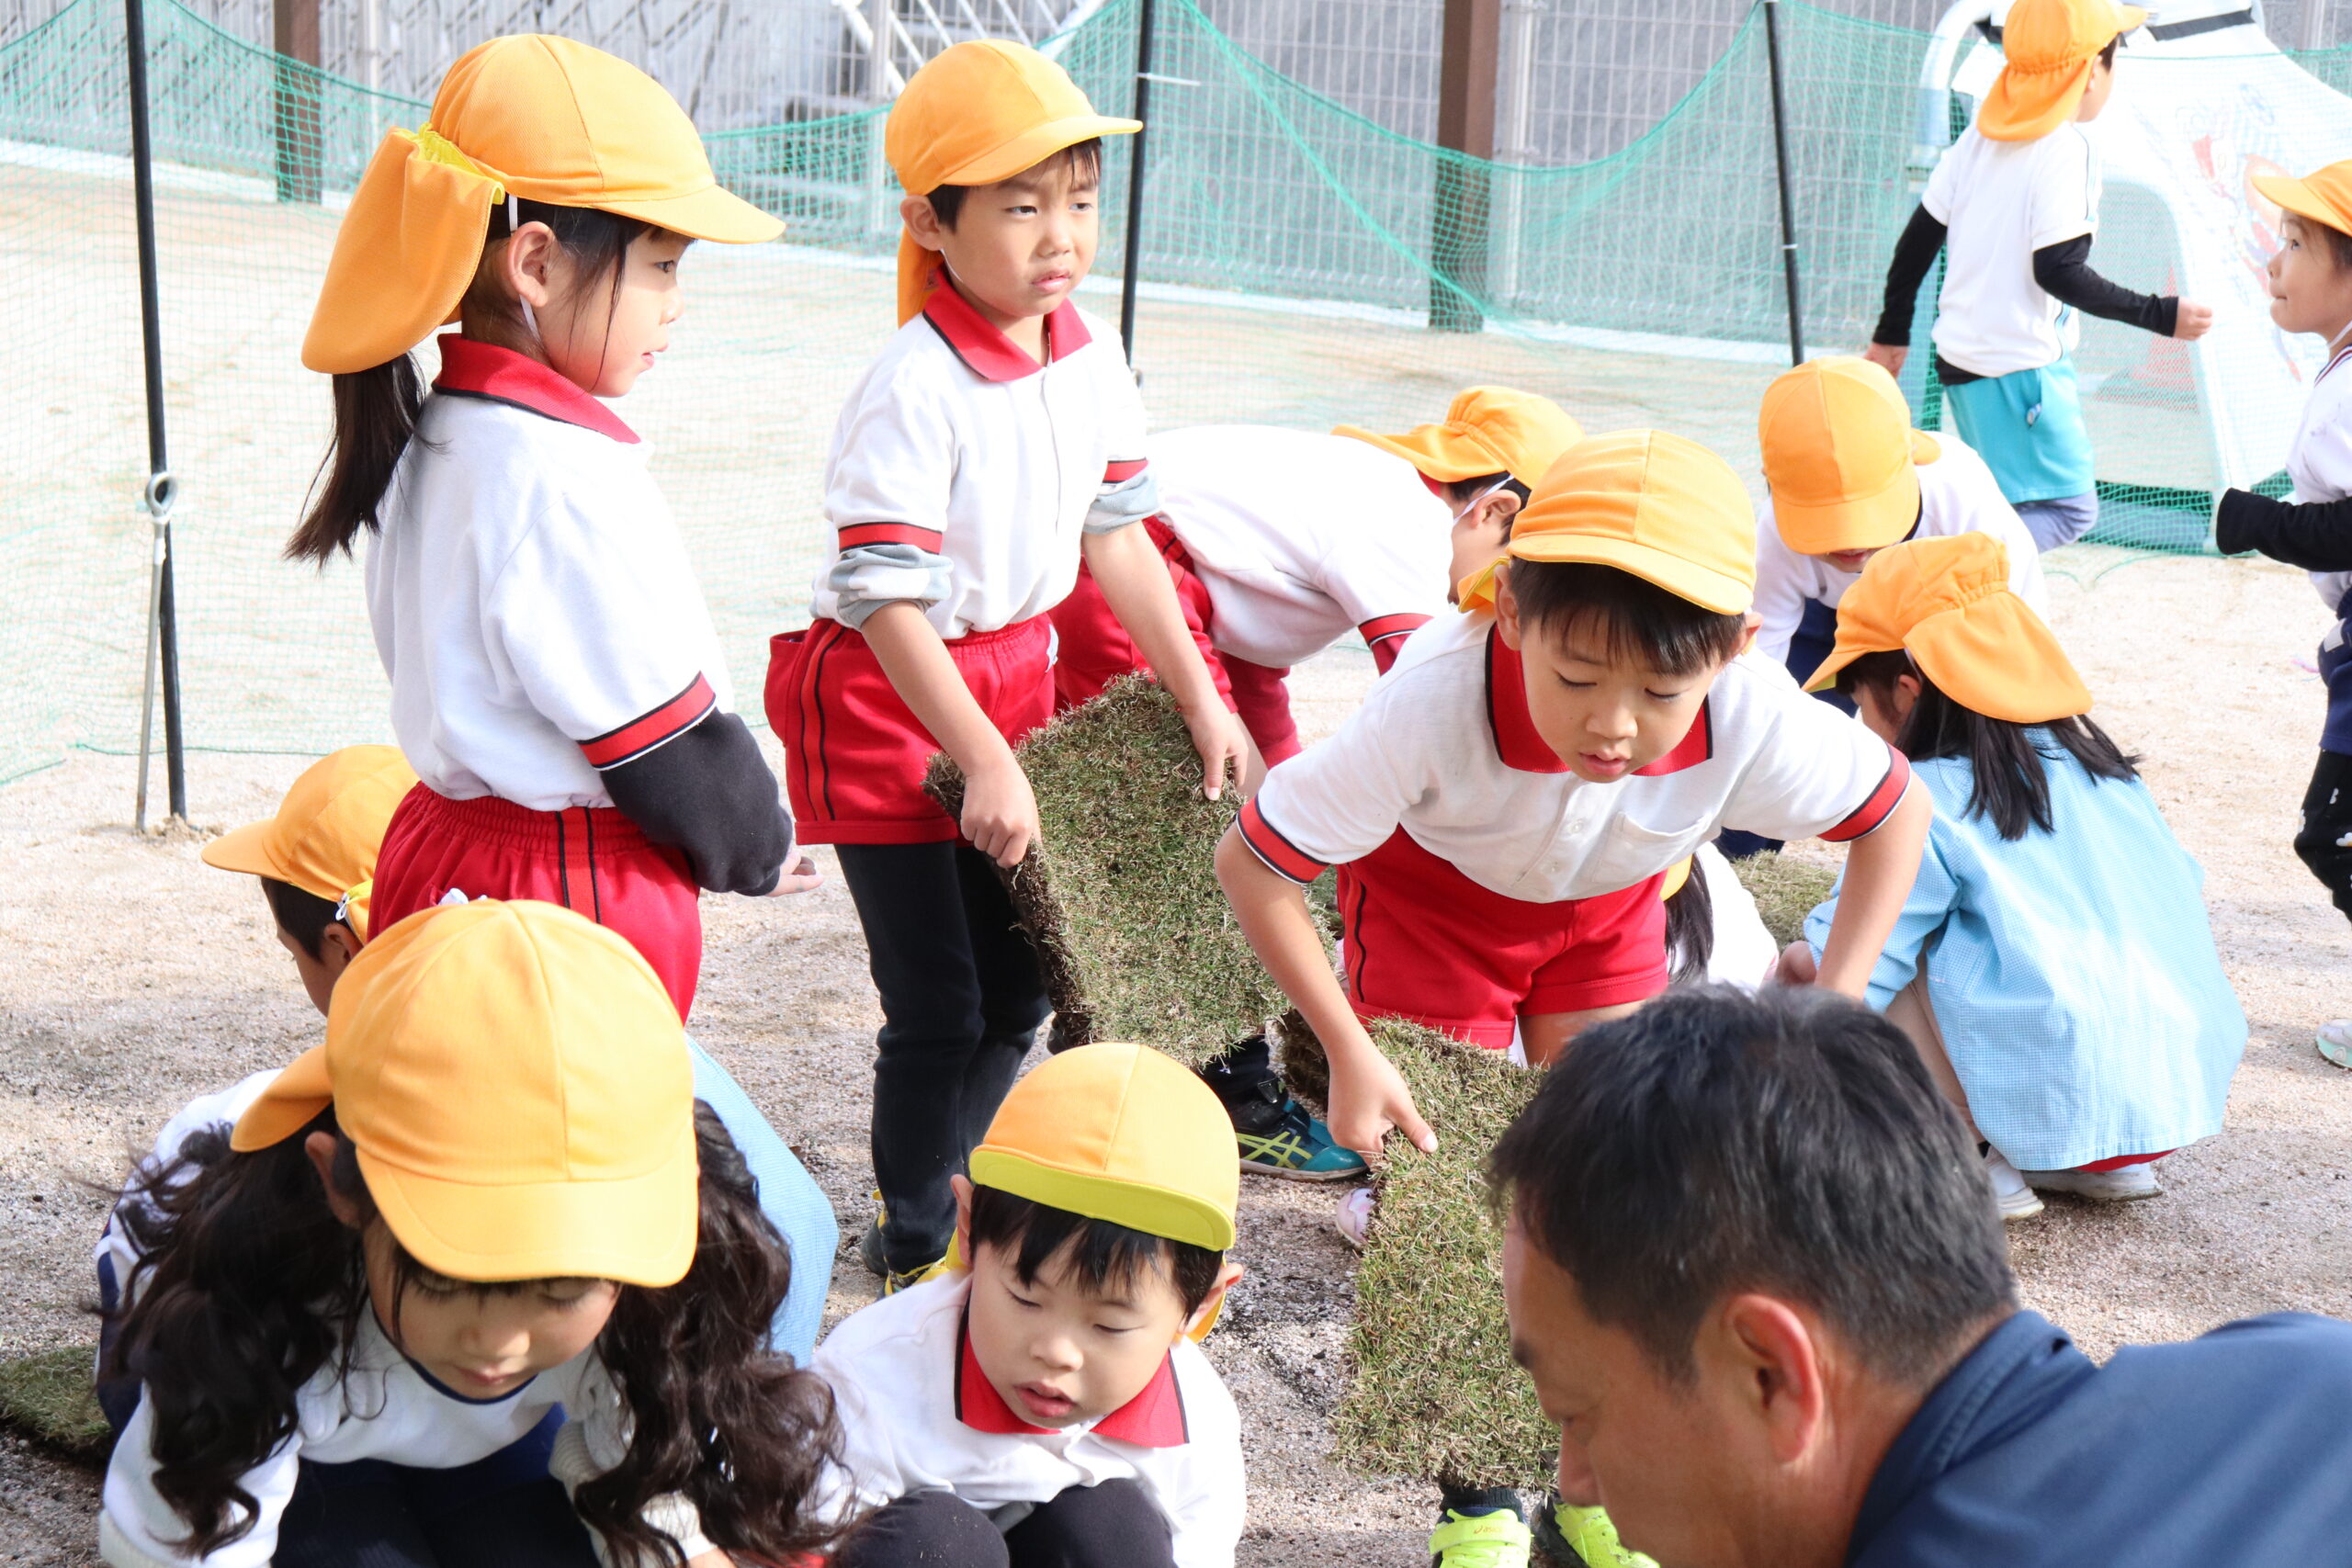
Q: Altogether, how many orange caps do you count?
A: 11